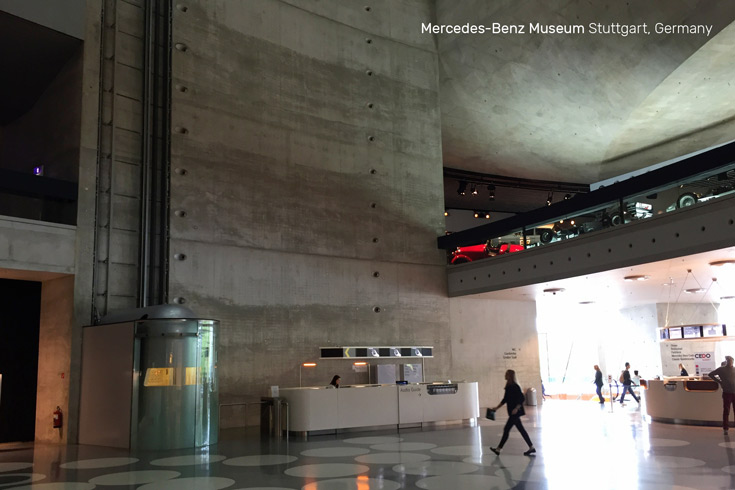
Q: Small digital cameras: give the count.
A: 0